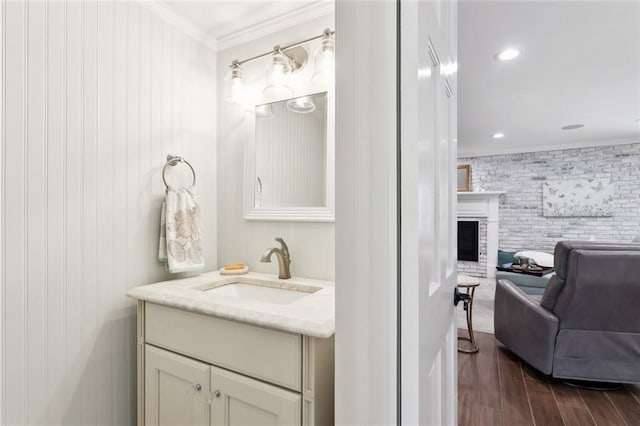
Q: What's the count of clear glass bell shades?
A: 3